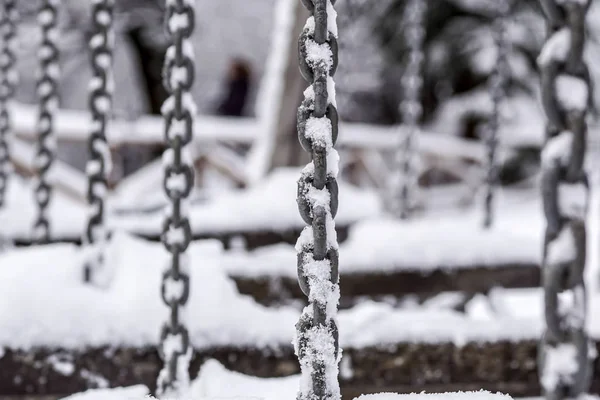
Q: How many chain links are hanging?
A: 8